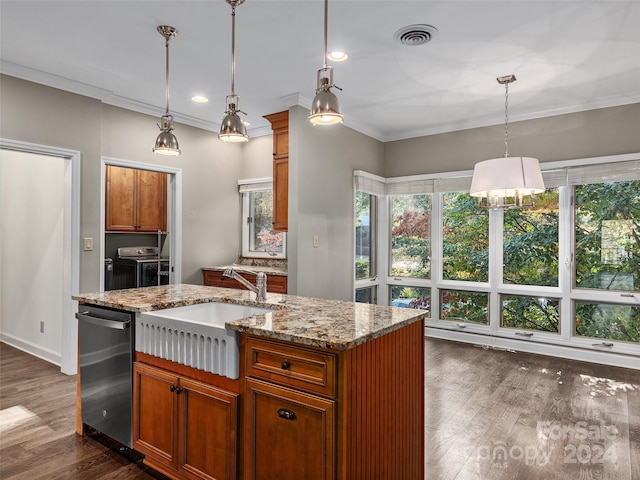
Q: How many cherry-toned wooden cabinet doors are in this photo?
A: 7